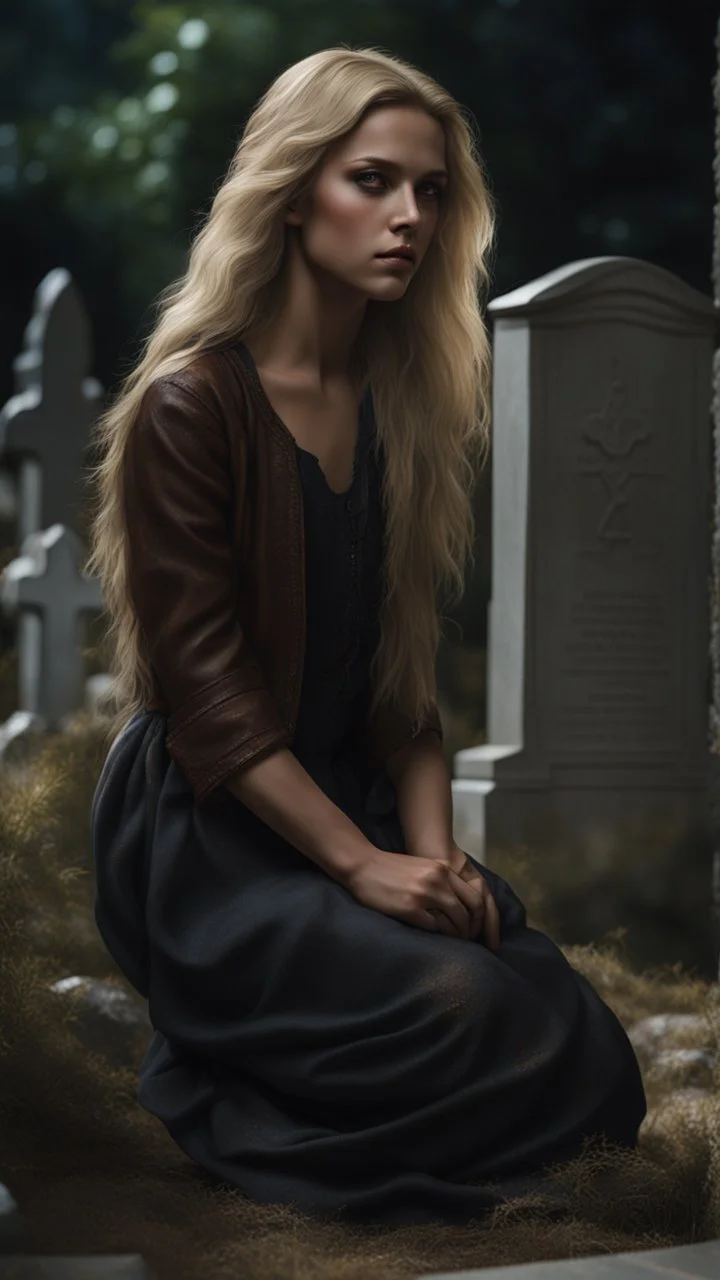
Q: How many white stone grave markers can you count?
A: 3